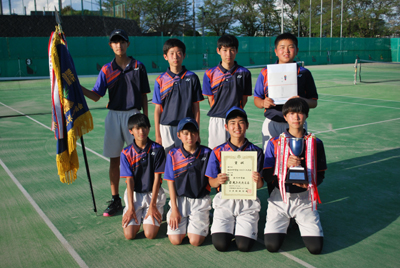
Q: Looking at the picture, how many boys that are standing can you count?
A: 4